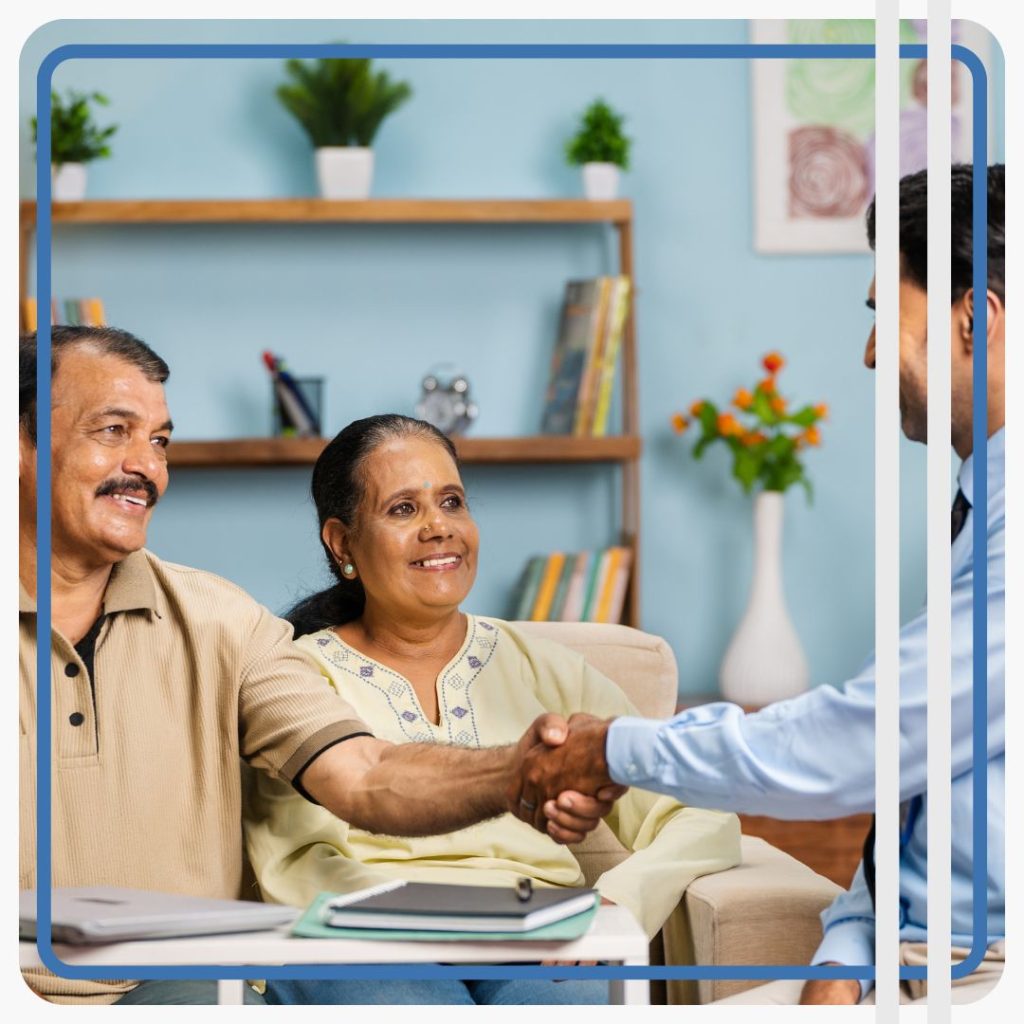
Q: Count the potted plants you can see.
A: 3